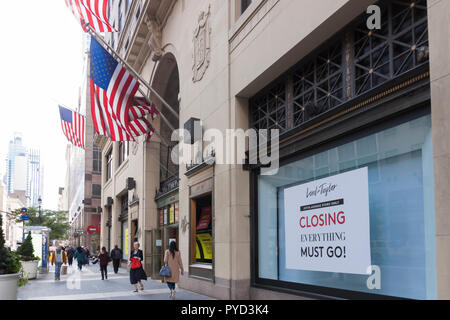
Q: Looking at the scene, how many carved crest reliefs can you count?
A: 1